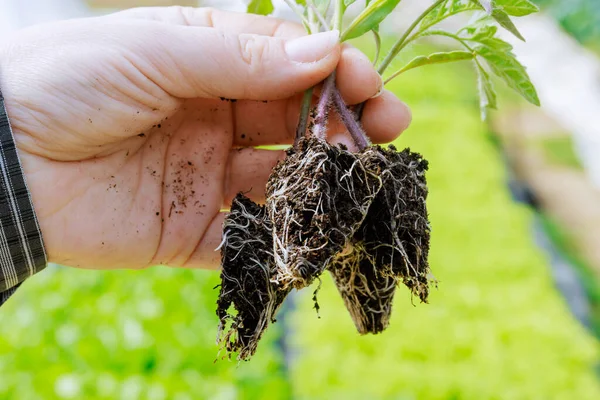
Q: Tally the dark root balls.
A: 4